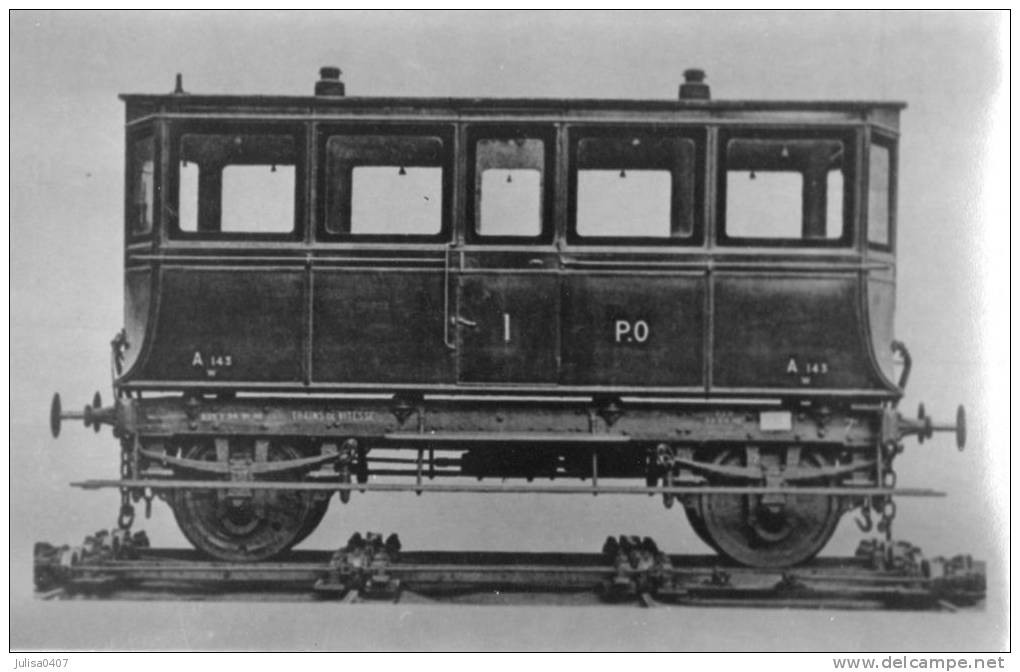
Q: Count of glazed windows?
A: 7